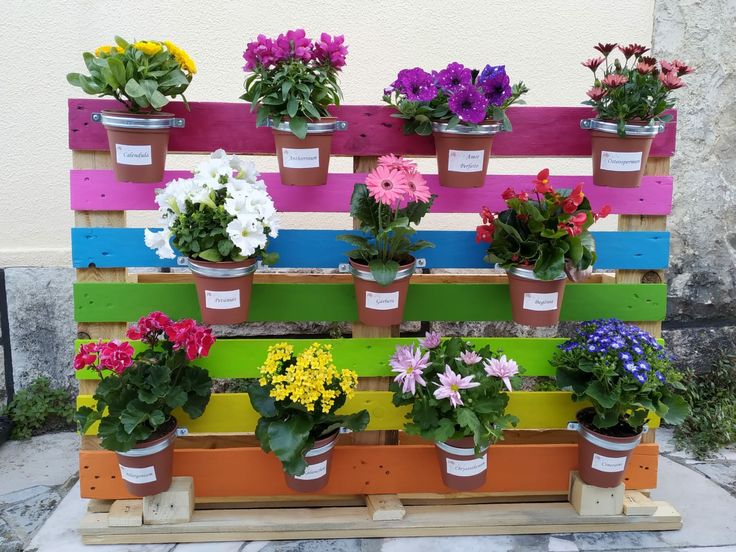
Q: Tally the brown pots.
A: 11